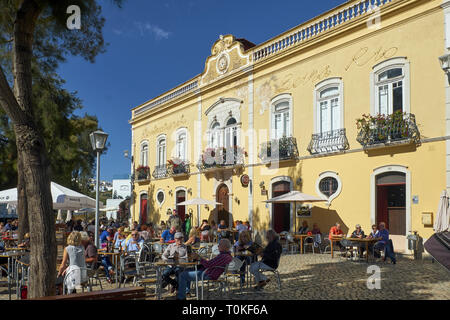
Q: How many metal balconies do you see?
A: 7